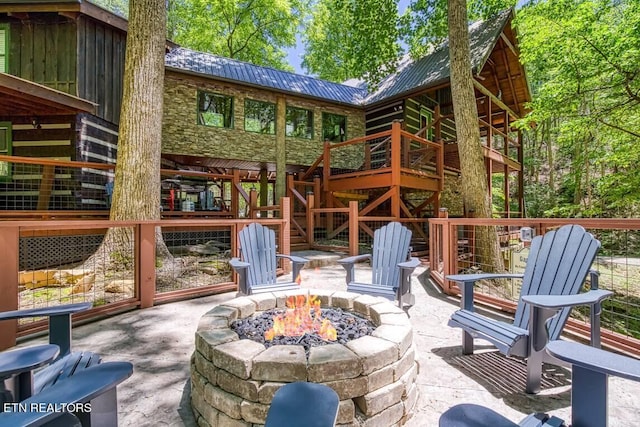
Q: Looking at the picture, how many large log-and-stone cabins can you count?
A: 1